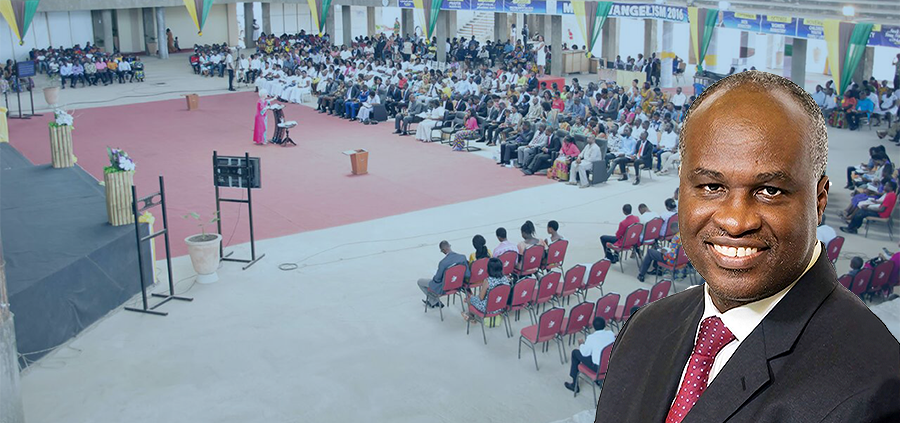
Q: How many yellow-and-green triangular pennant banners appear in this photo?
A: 7